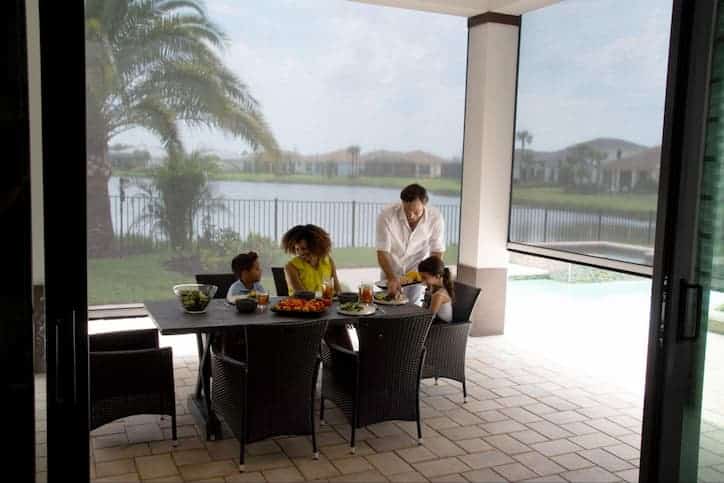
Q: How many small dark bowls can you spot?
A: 3